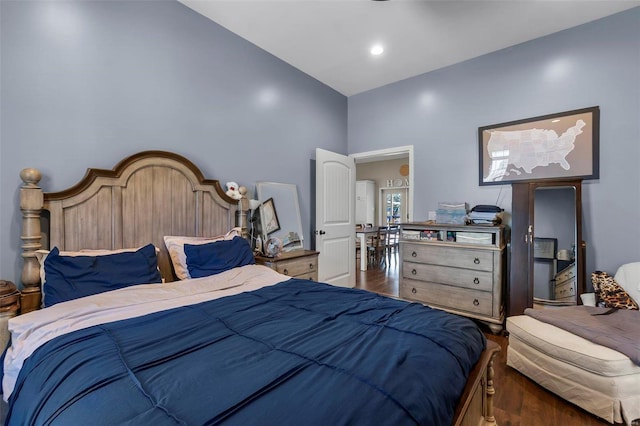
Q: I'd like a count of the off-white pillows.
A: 2